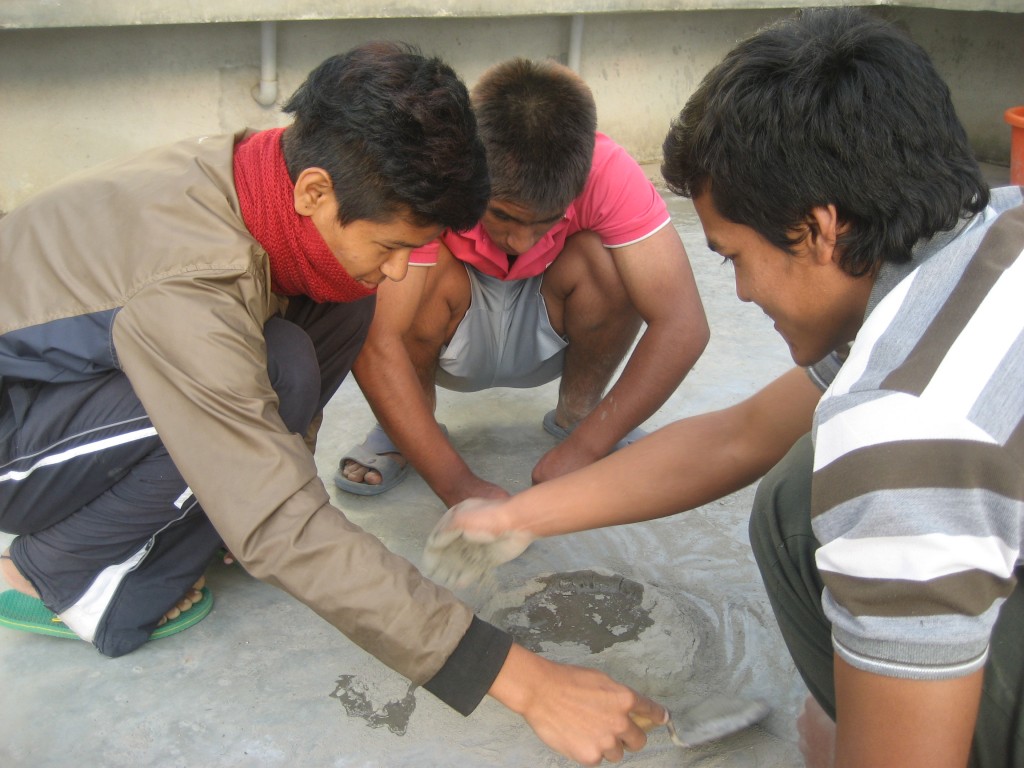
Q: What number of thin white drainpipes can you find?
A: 2